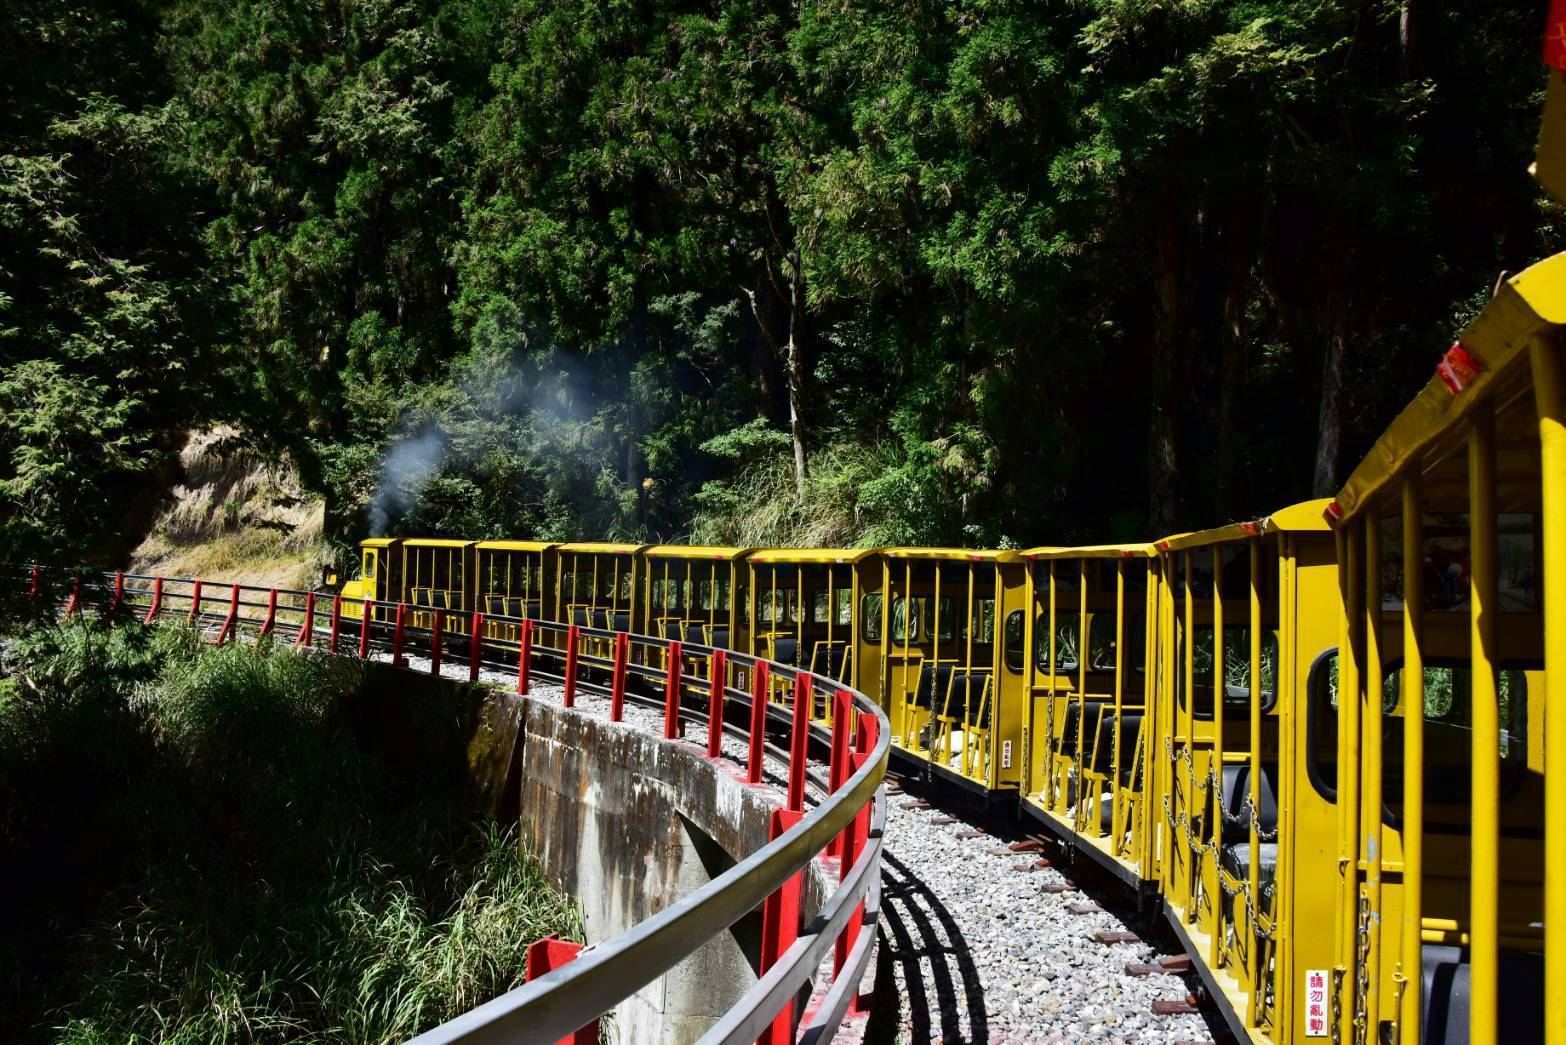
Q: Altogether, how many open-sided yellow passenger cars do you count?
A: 9